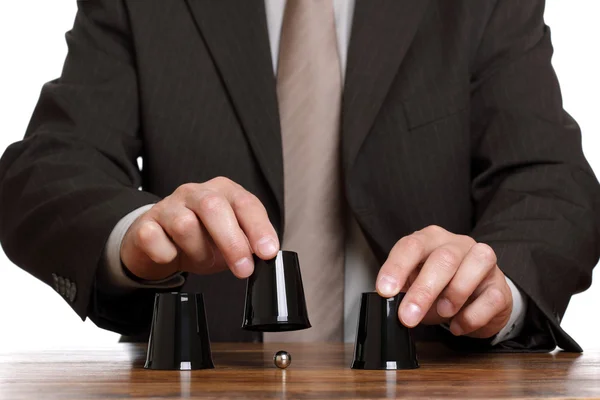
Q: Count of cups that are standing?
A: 2